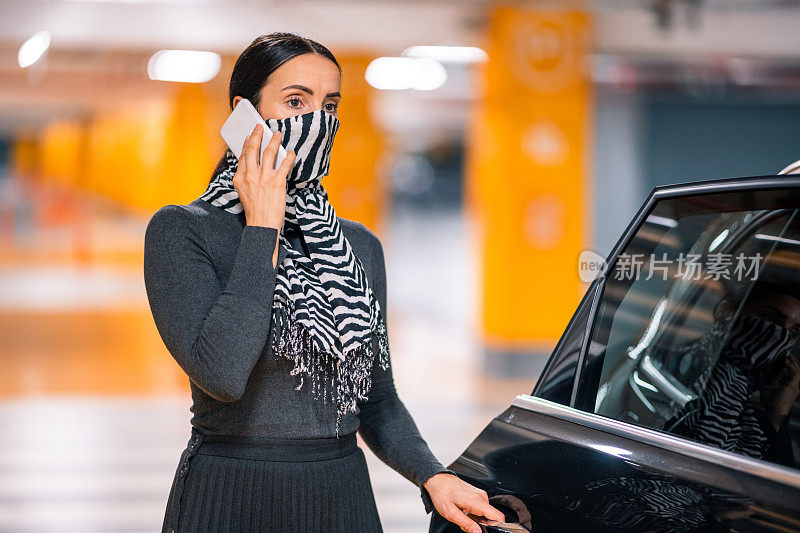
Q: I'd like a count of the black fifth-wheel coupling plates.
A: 0